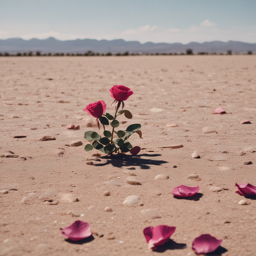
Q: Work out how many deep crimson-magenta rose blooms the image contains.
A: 2